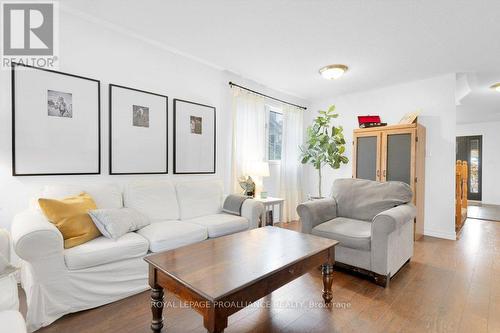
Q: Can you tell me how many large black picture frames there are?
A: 3